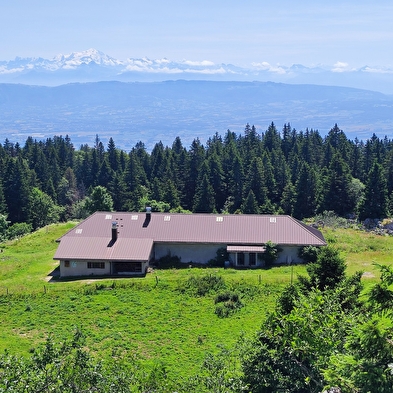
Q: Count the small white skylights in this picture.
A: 6